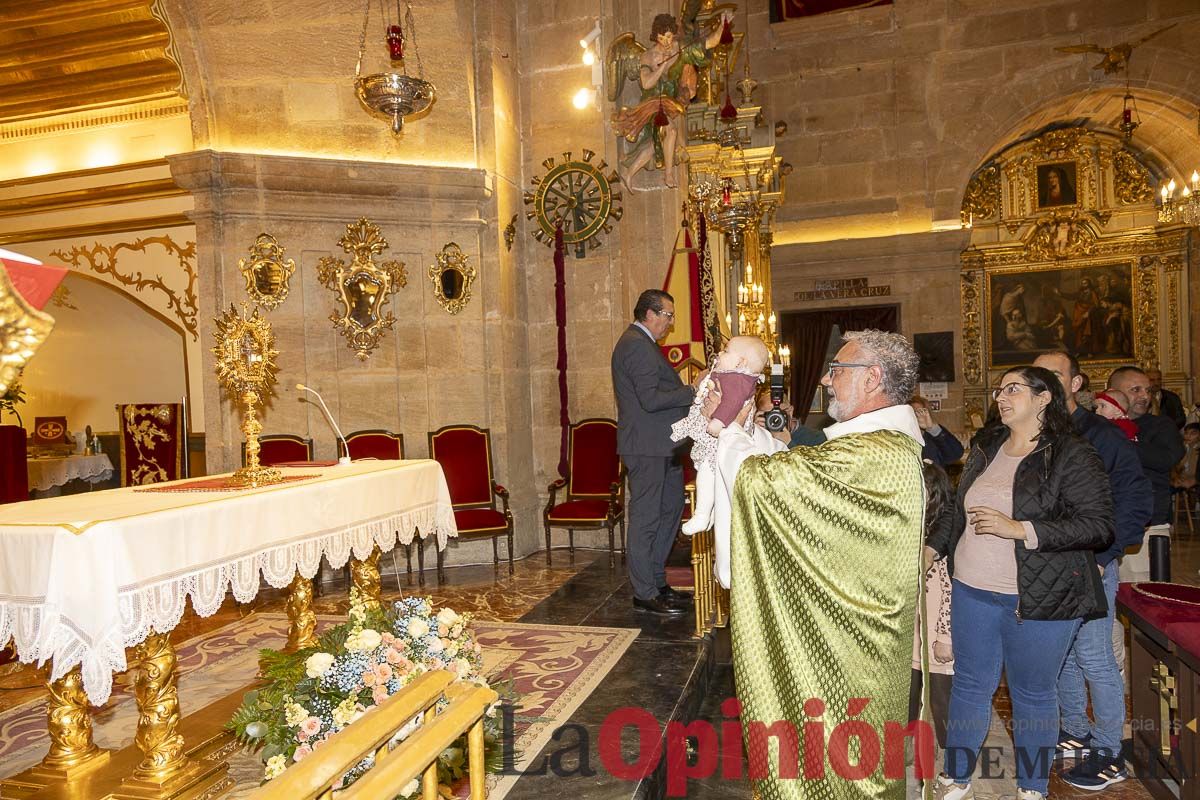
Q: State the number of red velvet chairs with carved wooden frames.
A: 4